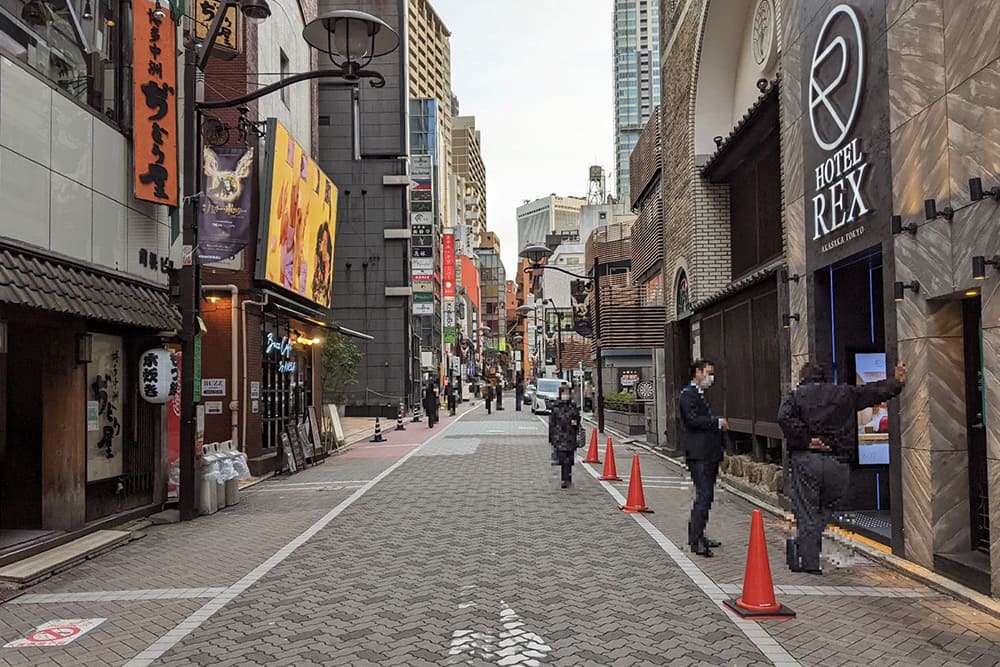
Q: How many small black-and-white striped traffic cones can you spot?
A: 3